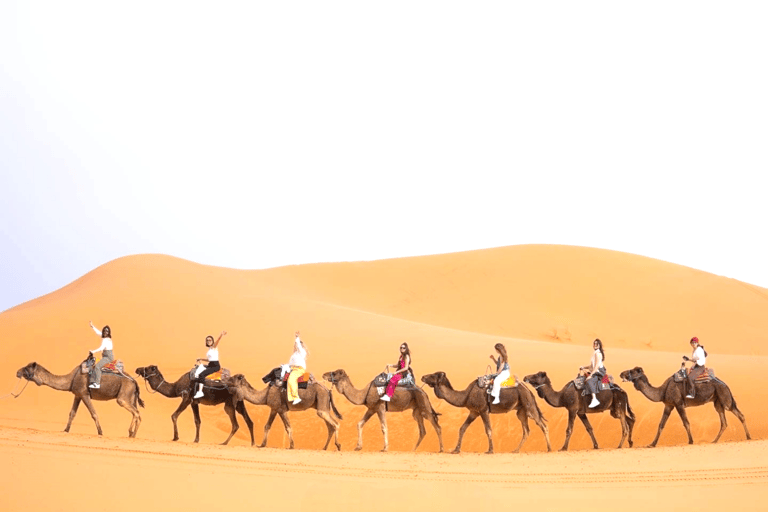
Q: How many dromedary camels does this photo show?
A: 7